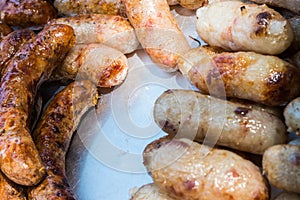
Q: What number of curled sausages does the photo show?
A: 2